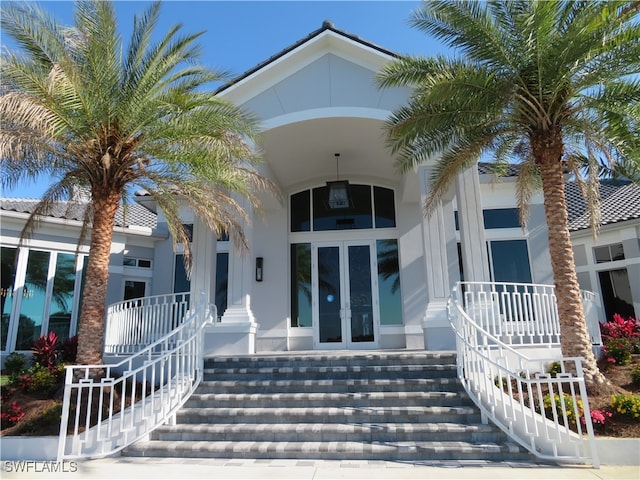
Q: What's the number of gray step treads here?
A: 7